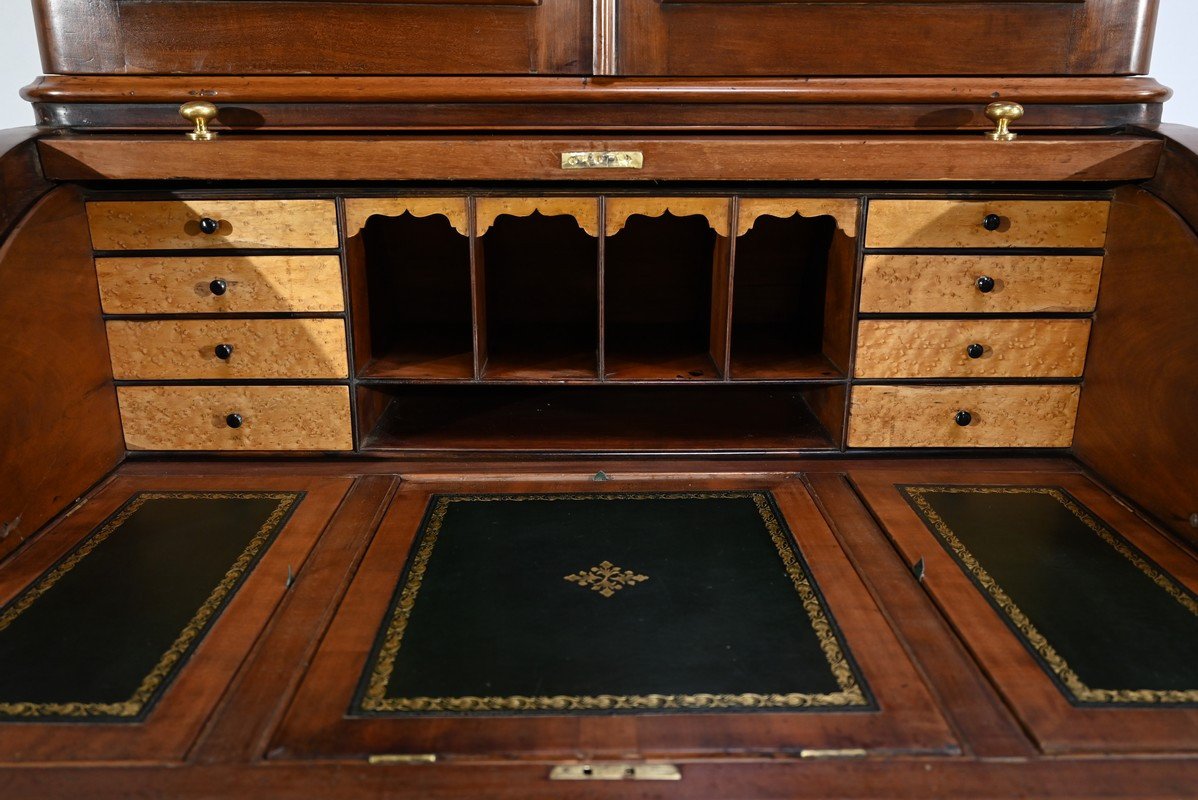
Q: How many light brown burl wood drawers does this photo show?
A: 8